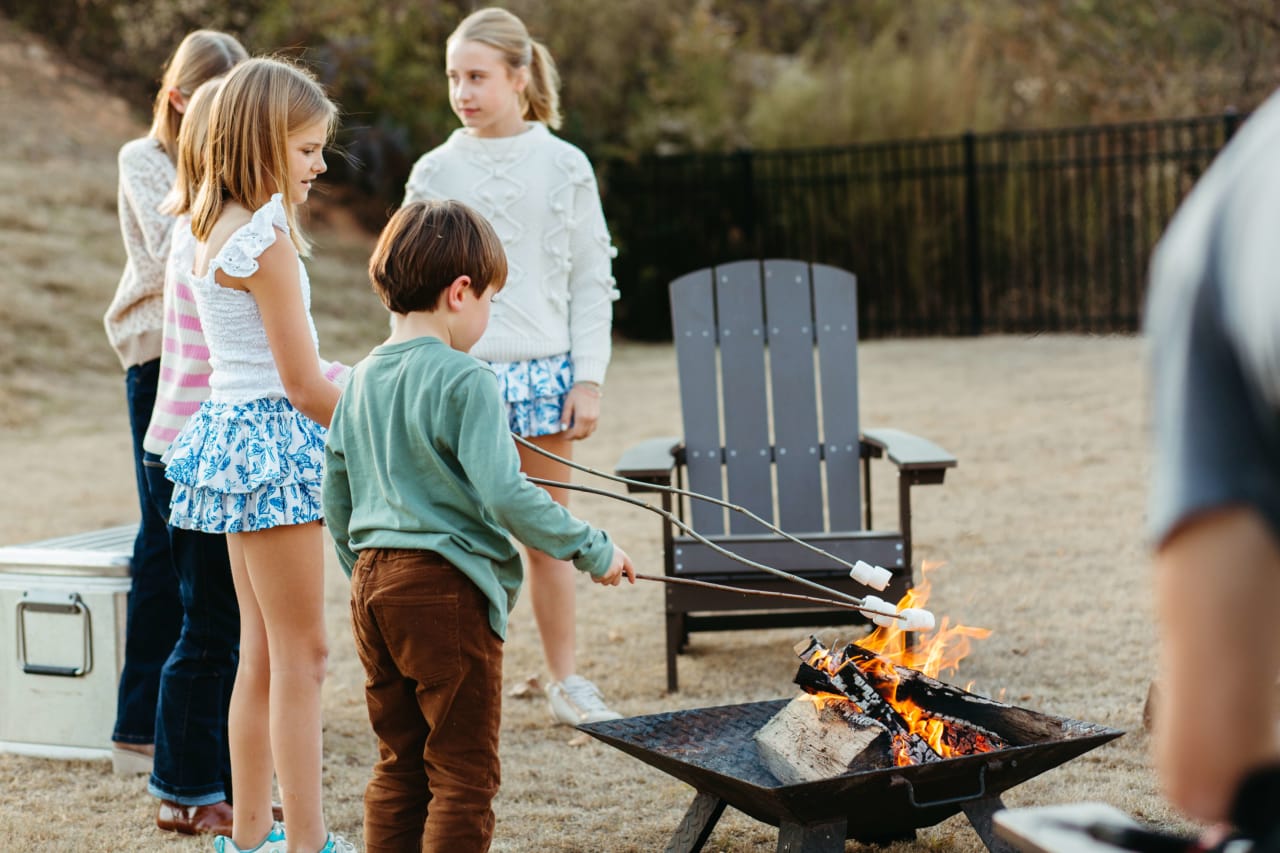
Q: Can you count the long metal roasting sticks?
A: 0